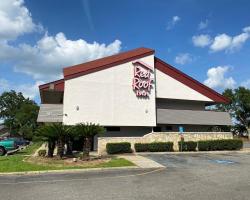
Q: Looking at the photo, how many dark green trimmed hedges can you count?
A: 4